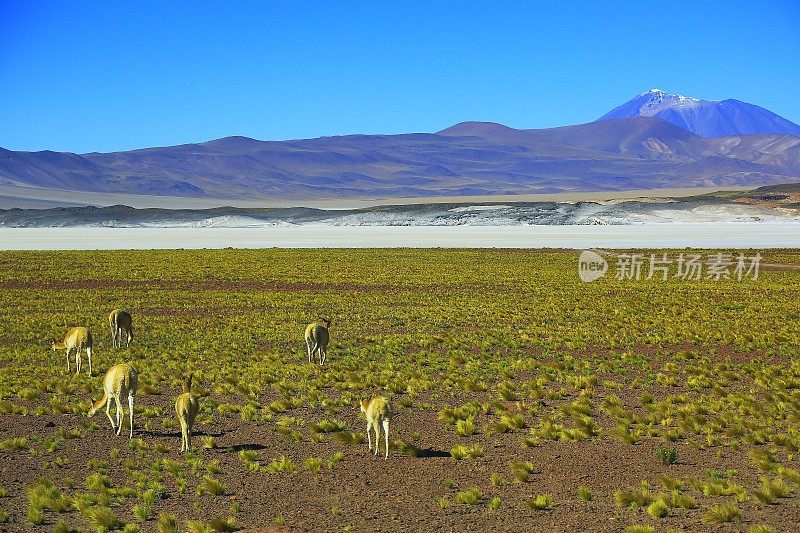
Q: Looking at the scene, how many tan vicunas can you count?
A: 6